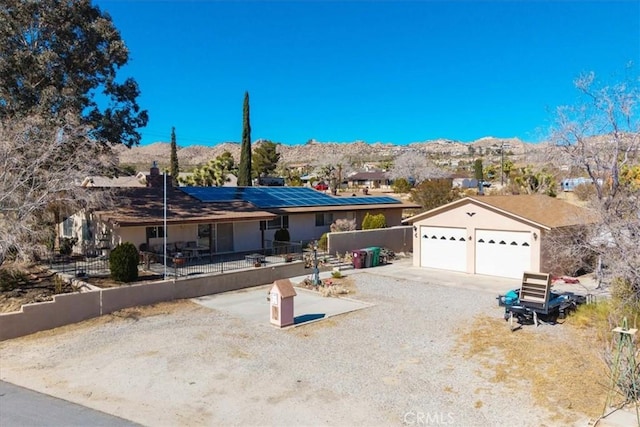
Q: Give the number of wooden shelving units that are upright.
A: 1